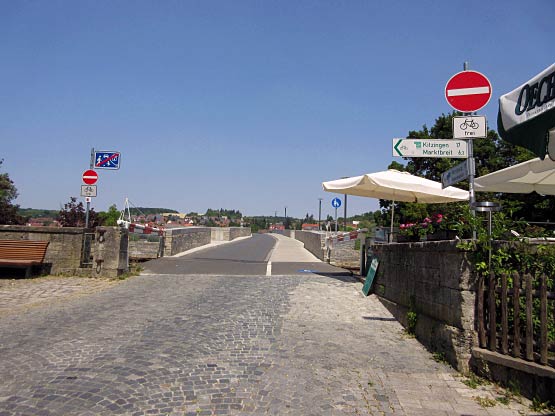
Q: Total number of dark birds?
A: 0